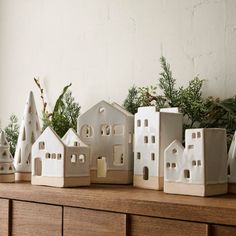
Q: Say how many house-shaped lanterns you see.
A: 4